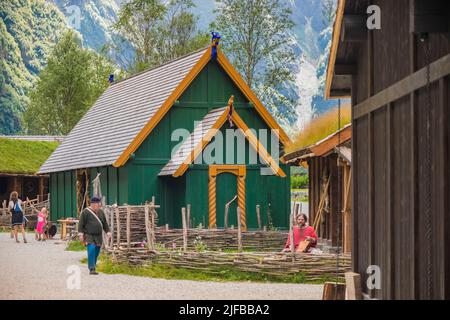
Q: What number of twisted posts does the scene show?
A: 2